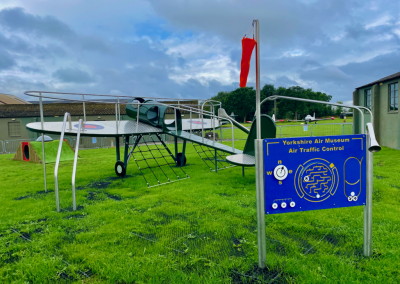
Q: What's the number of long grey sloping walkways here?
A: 1